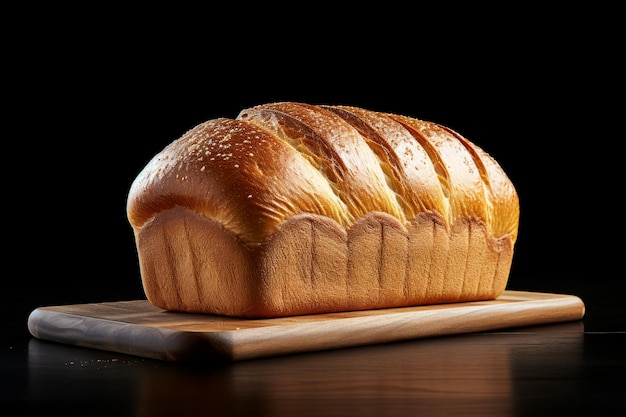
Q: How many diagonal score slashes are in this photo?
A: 4